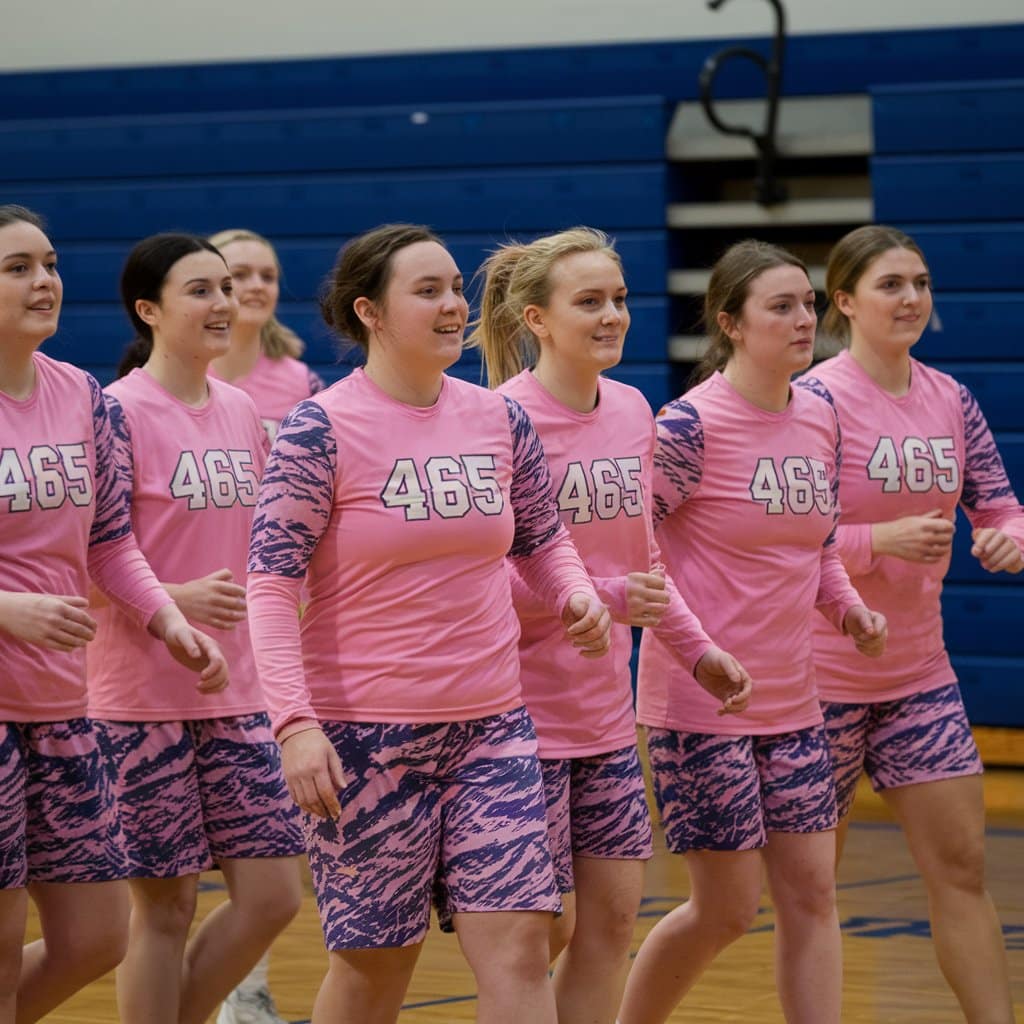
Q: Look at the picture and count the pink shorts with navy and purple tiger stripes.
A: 6